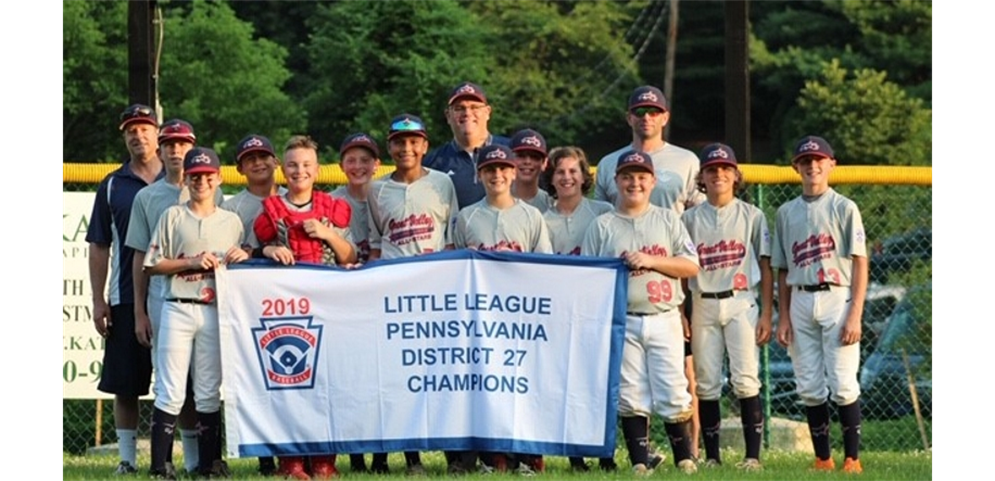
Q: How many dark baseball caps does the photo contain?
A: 13